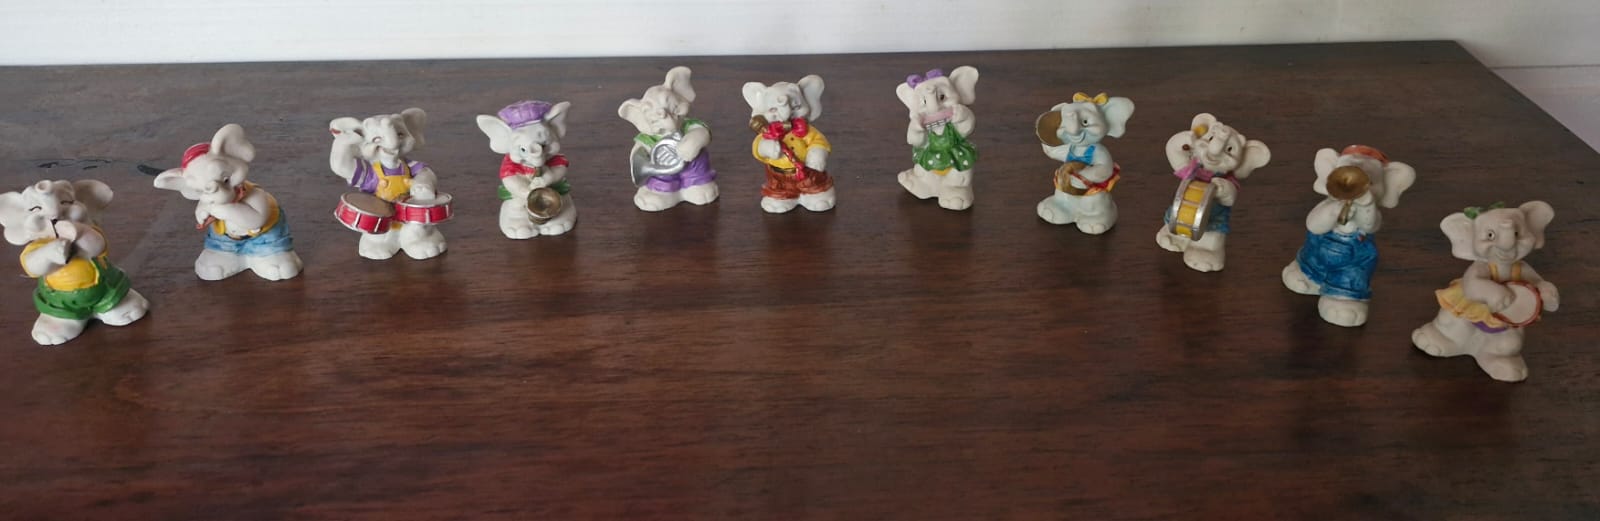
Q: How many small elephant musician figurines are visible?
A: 11